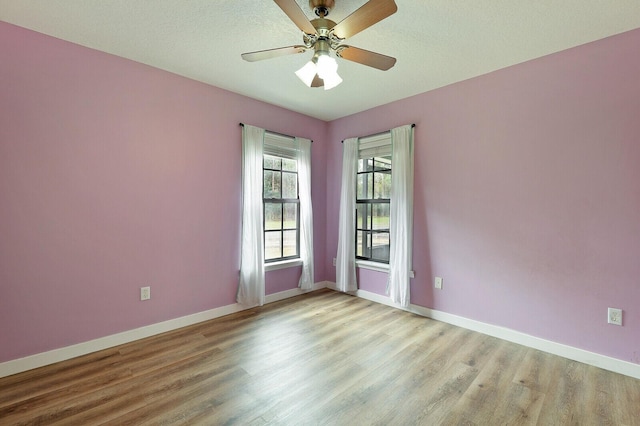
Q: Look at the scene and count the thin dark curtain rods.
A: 2